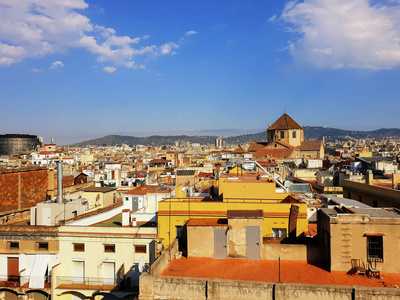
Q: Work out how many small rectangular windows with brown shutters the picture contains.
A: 3